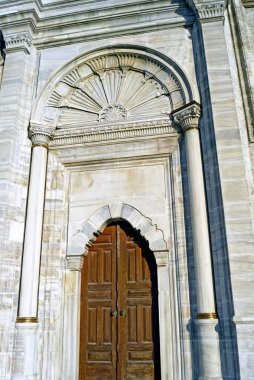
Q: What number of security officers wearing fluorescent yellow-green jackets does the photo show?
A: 0